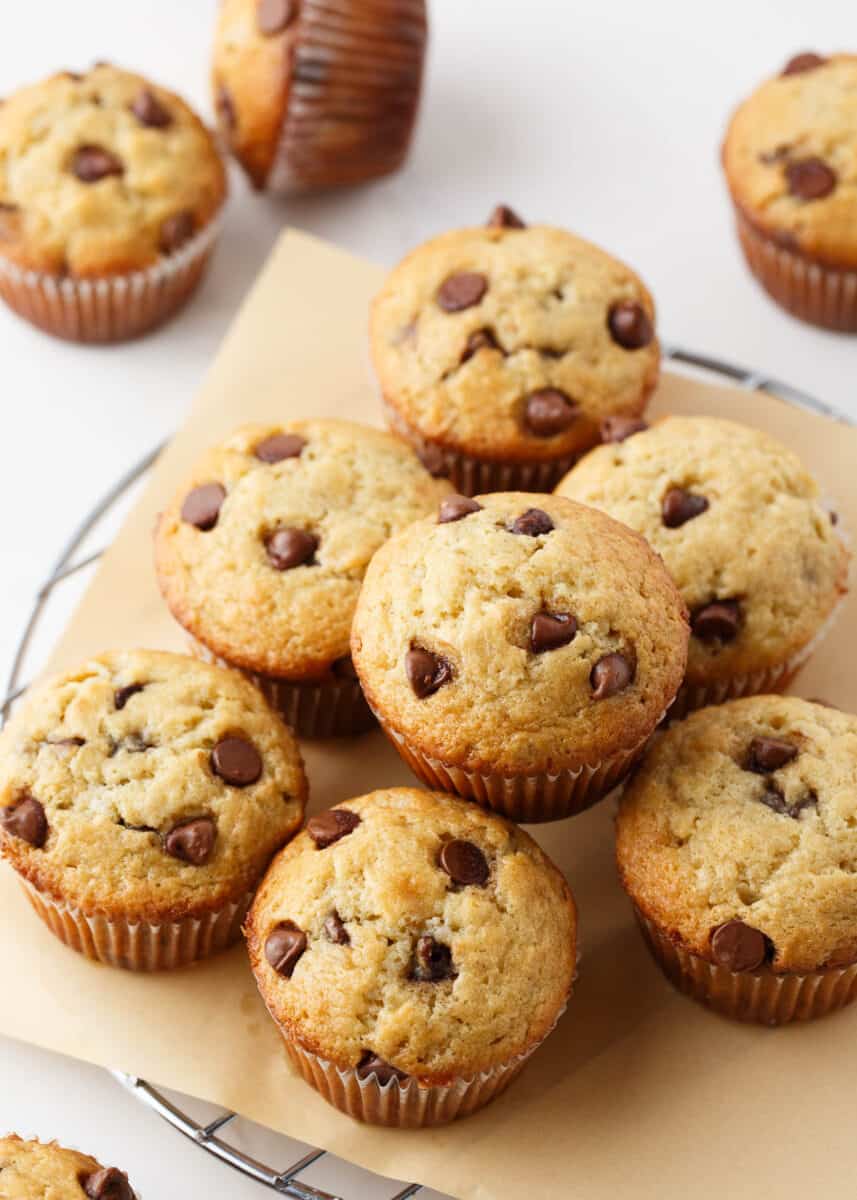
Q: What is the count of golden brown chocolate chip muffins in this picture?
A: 11